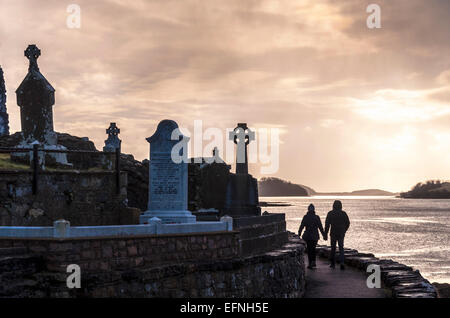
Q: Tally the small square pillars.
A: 3